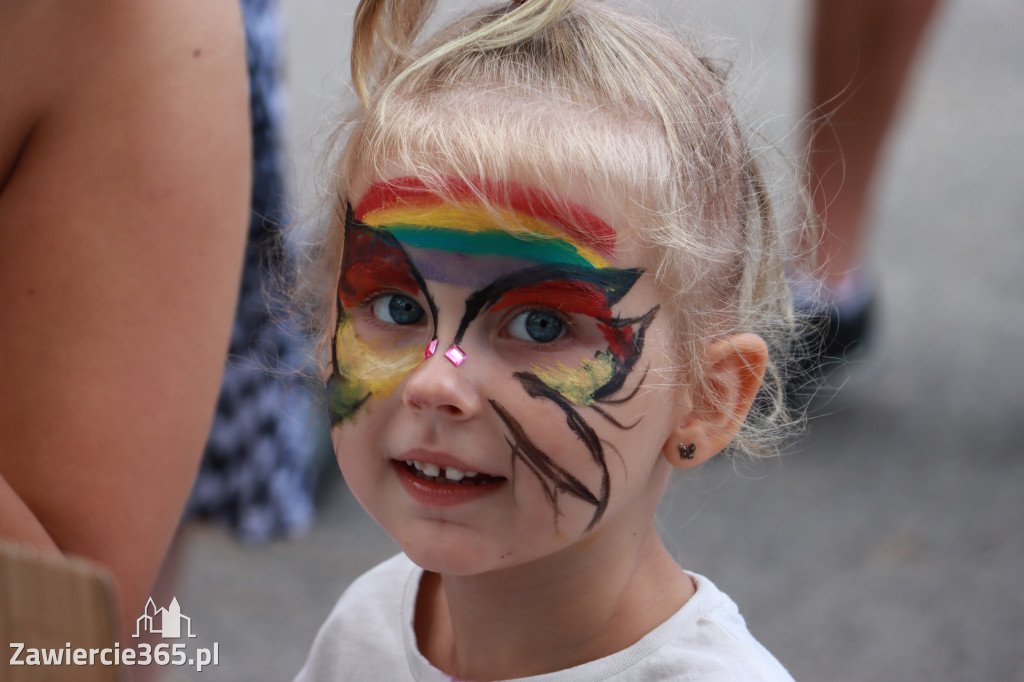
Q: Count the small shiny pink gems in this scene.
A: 2